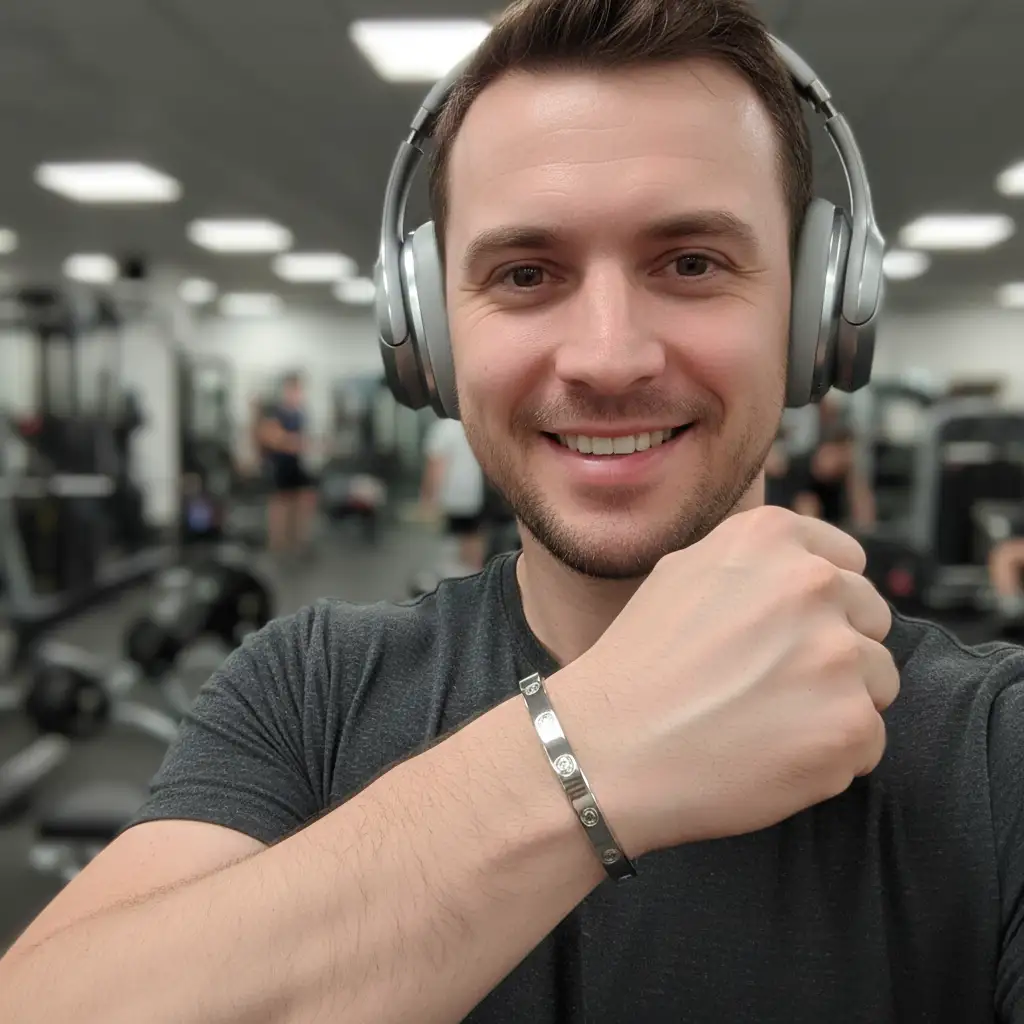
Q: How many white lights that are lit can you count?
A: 13